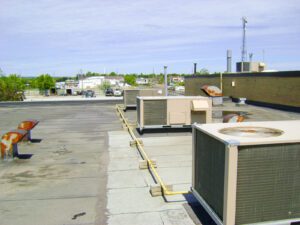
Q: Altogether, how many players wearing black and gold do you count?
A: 0